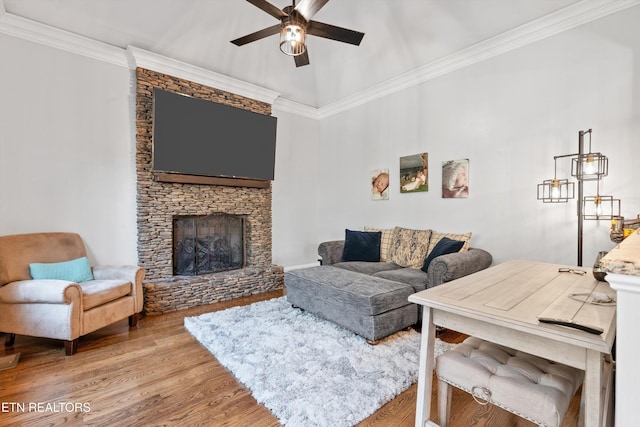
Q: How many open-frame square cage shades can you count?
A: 3